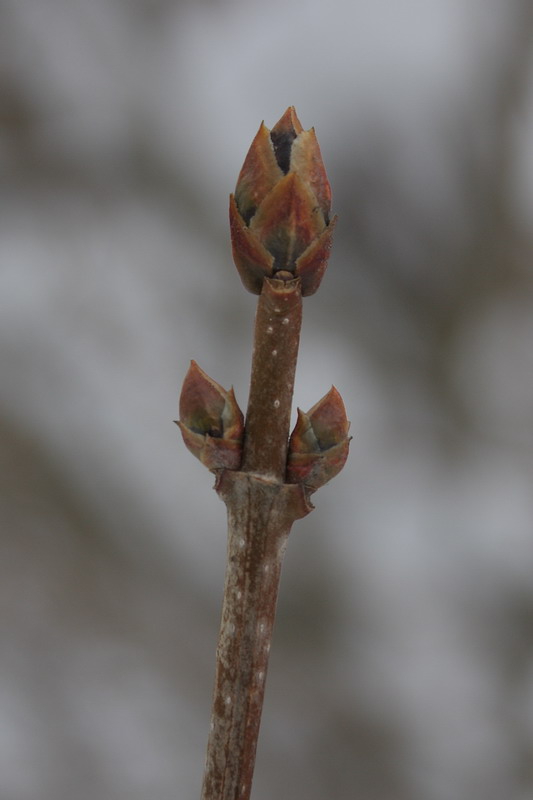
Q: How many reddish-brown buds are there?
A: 3